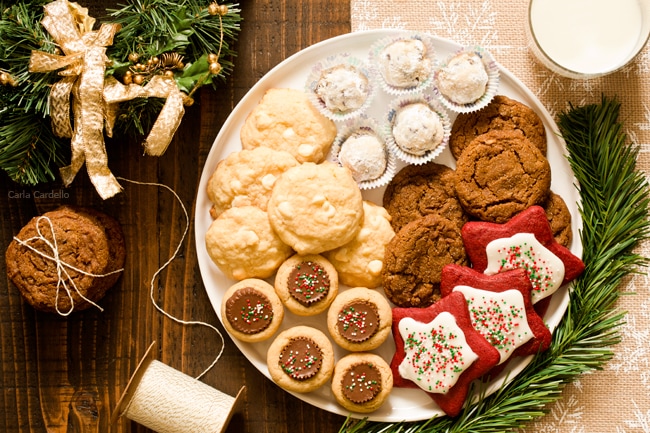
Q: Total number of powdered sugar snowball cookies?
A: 5